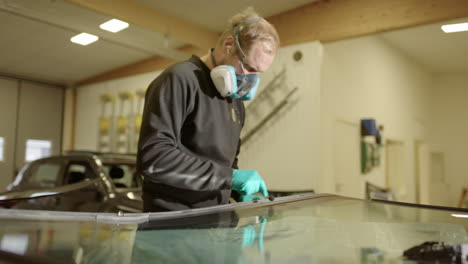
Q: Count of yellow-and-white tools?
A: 3